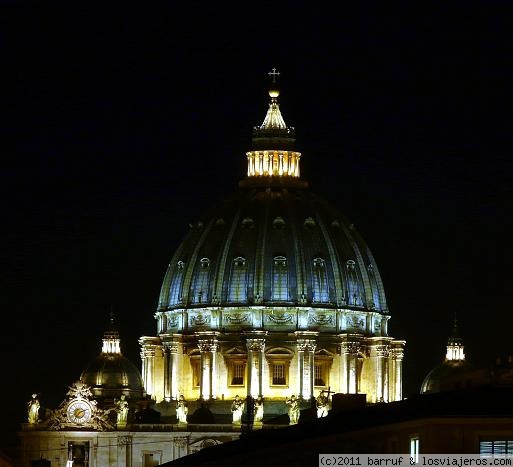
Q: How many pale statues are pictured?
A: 7